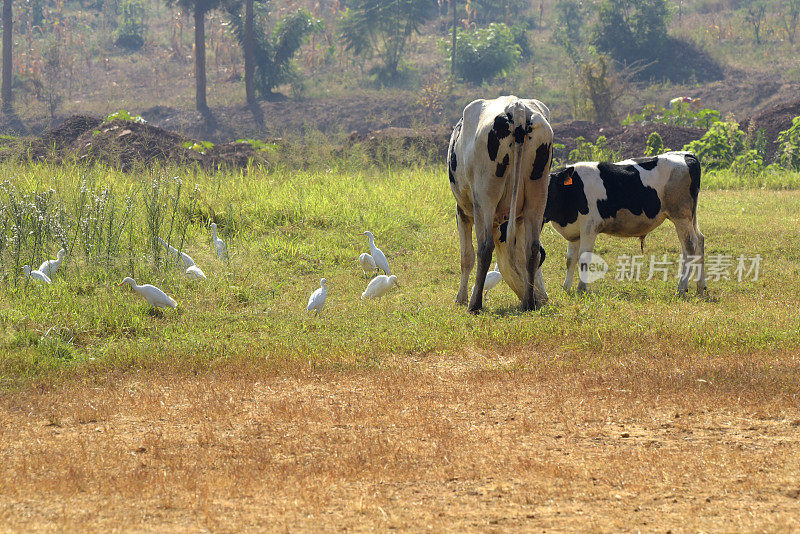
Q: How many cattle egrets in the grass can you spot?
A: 11